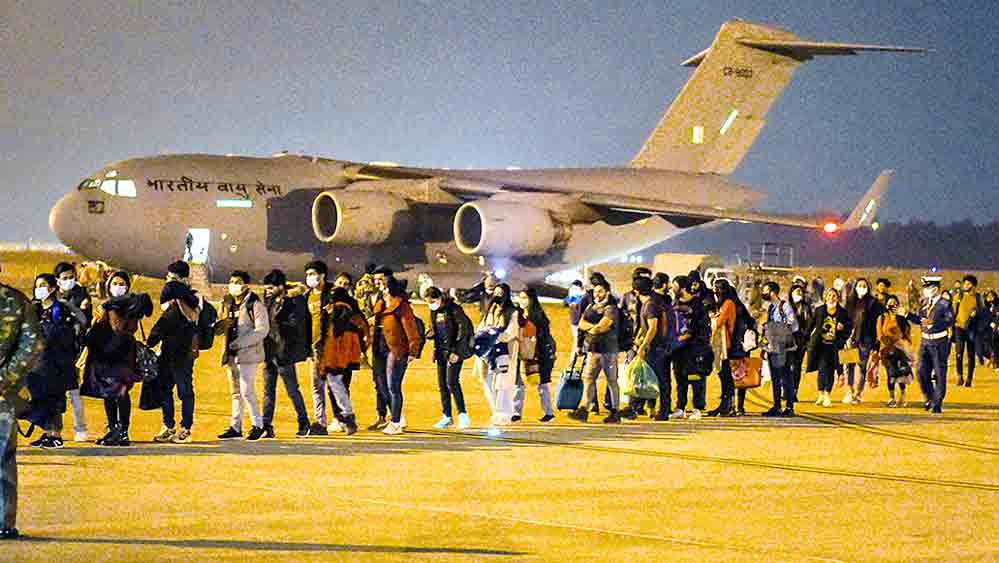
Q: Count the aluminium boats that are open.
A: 0